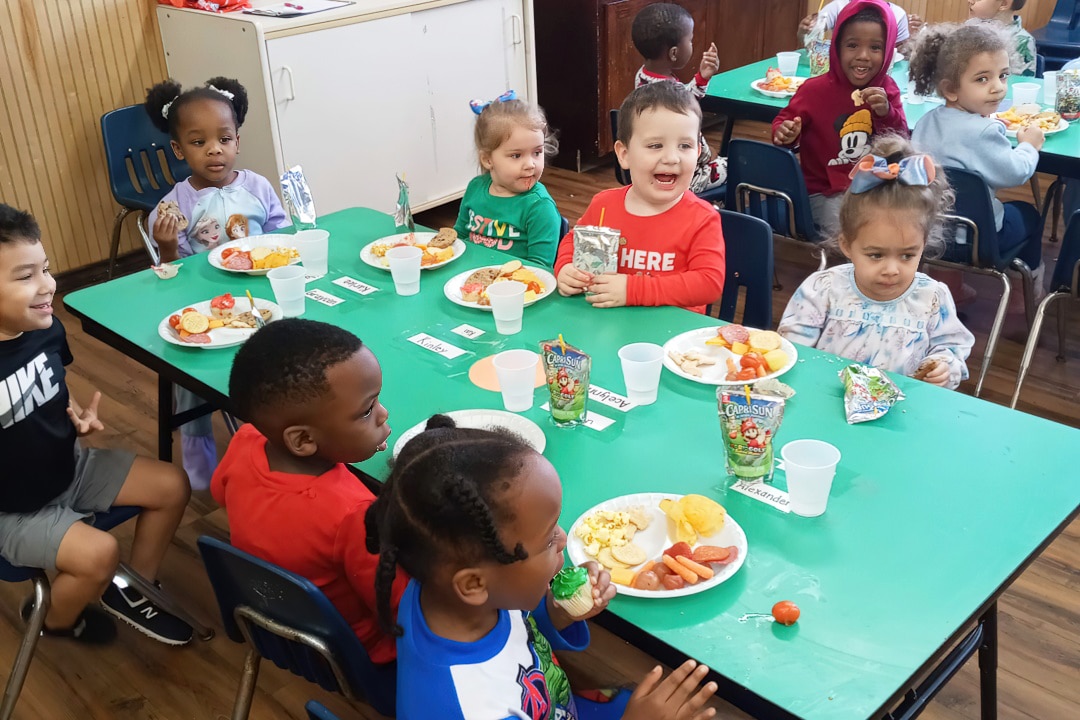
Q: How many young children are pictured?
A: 12